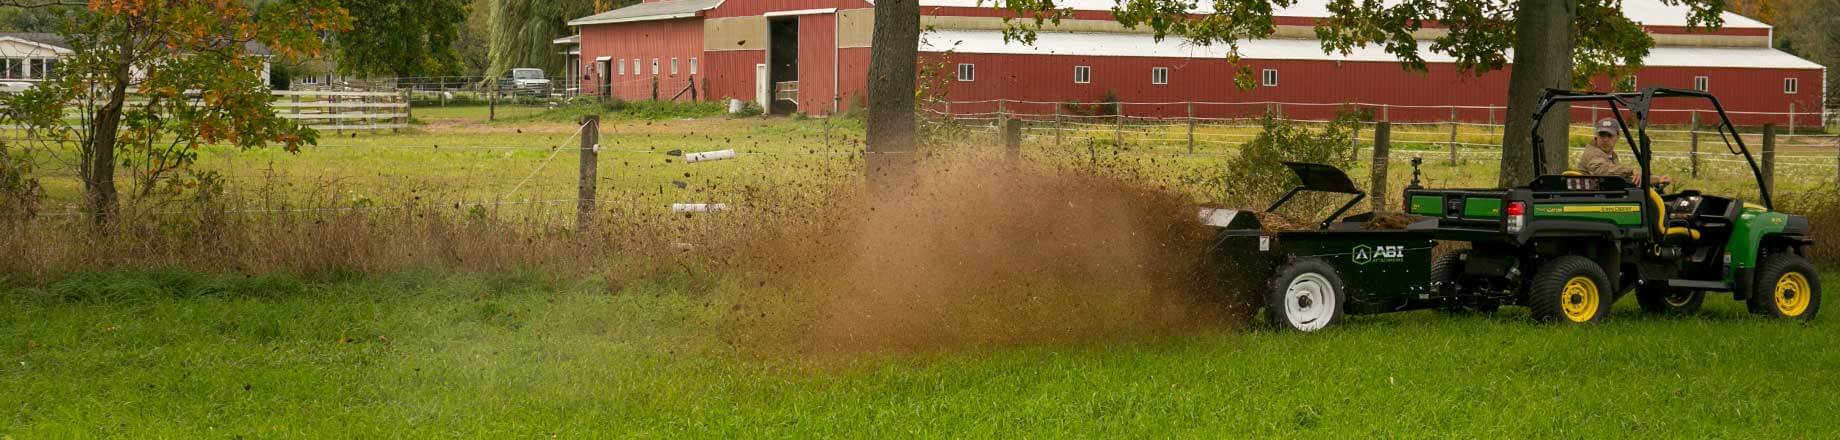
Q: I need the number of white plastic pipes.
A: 2